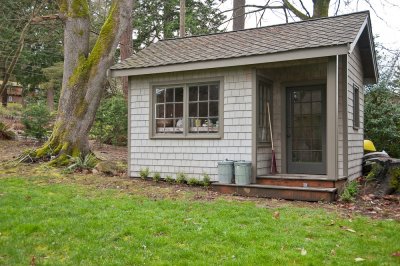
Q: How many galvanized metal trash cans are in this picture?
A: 2